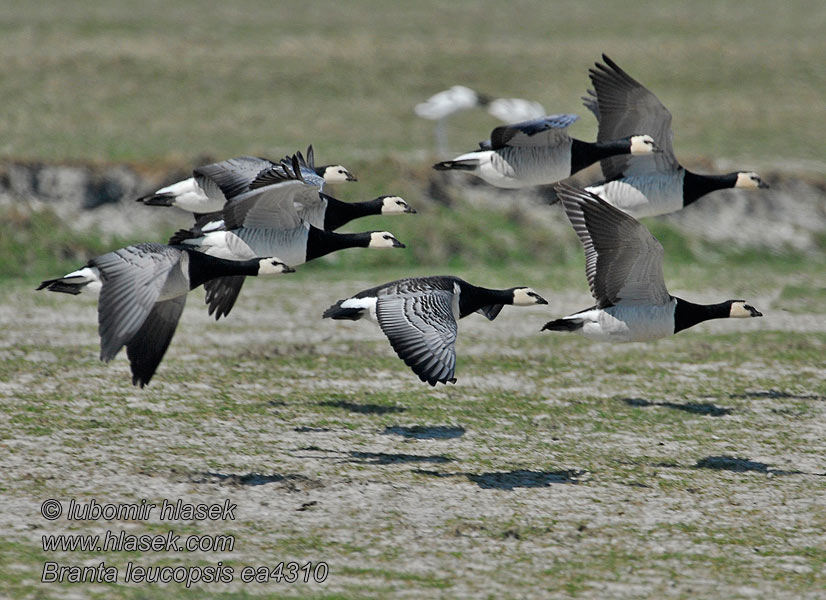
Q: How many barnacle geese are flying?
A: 8